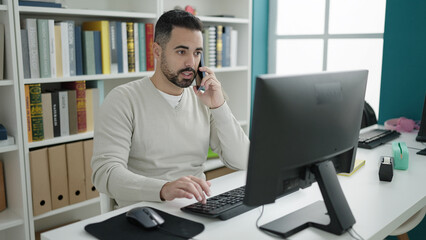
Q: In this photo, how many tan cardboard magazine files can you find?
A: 4